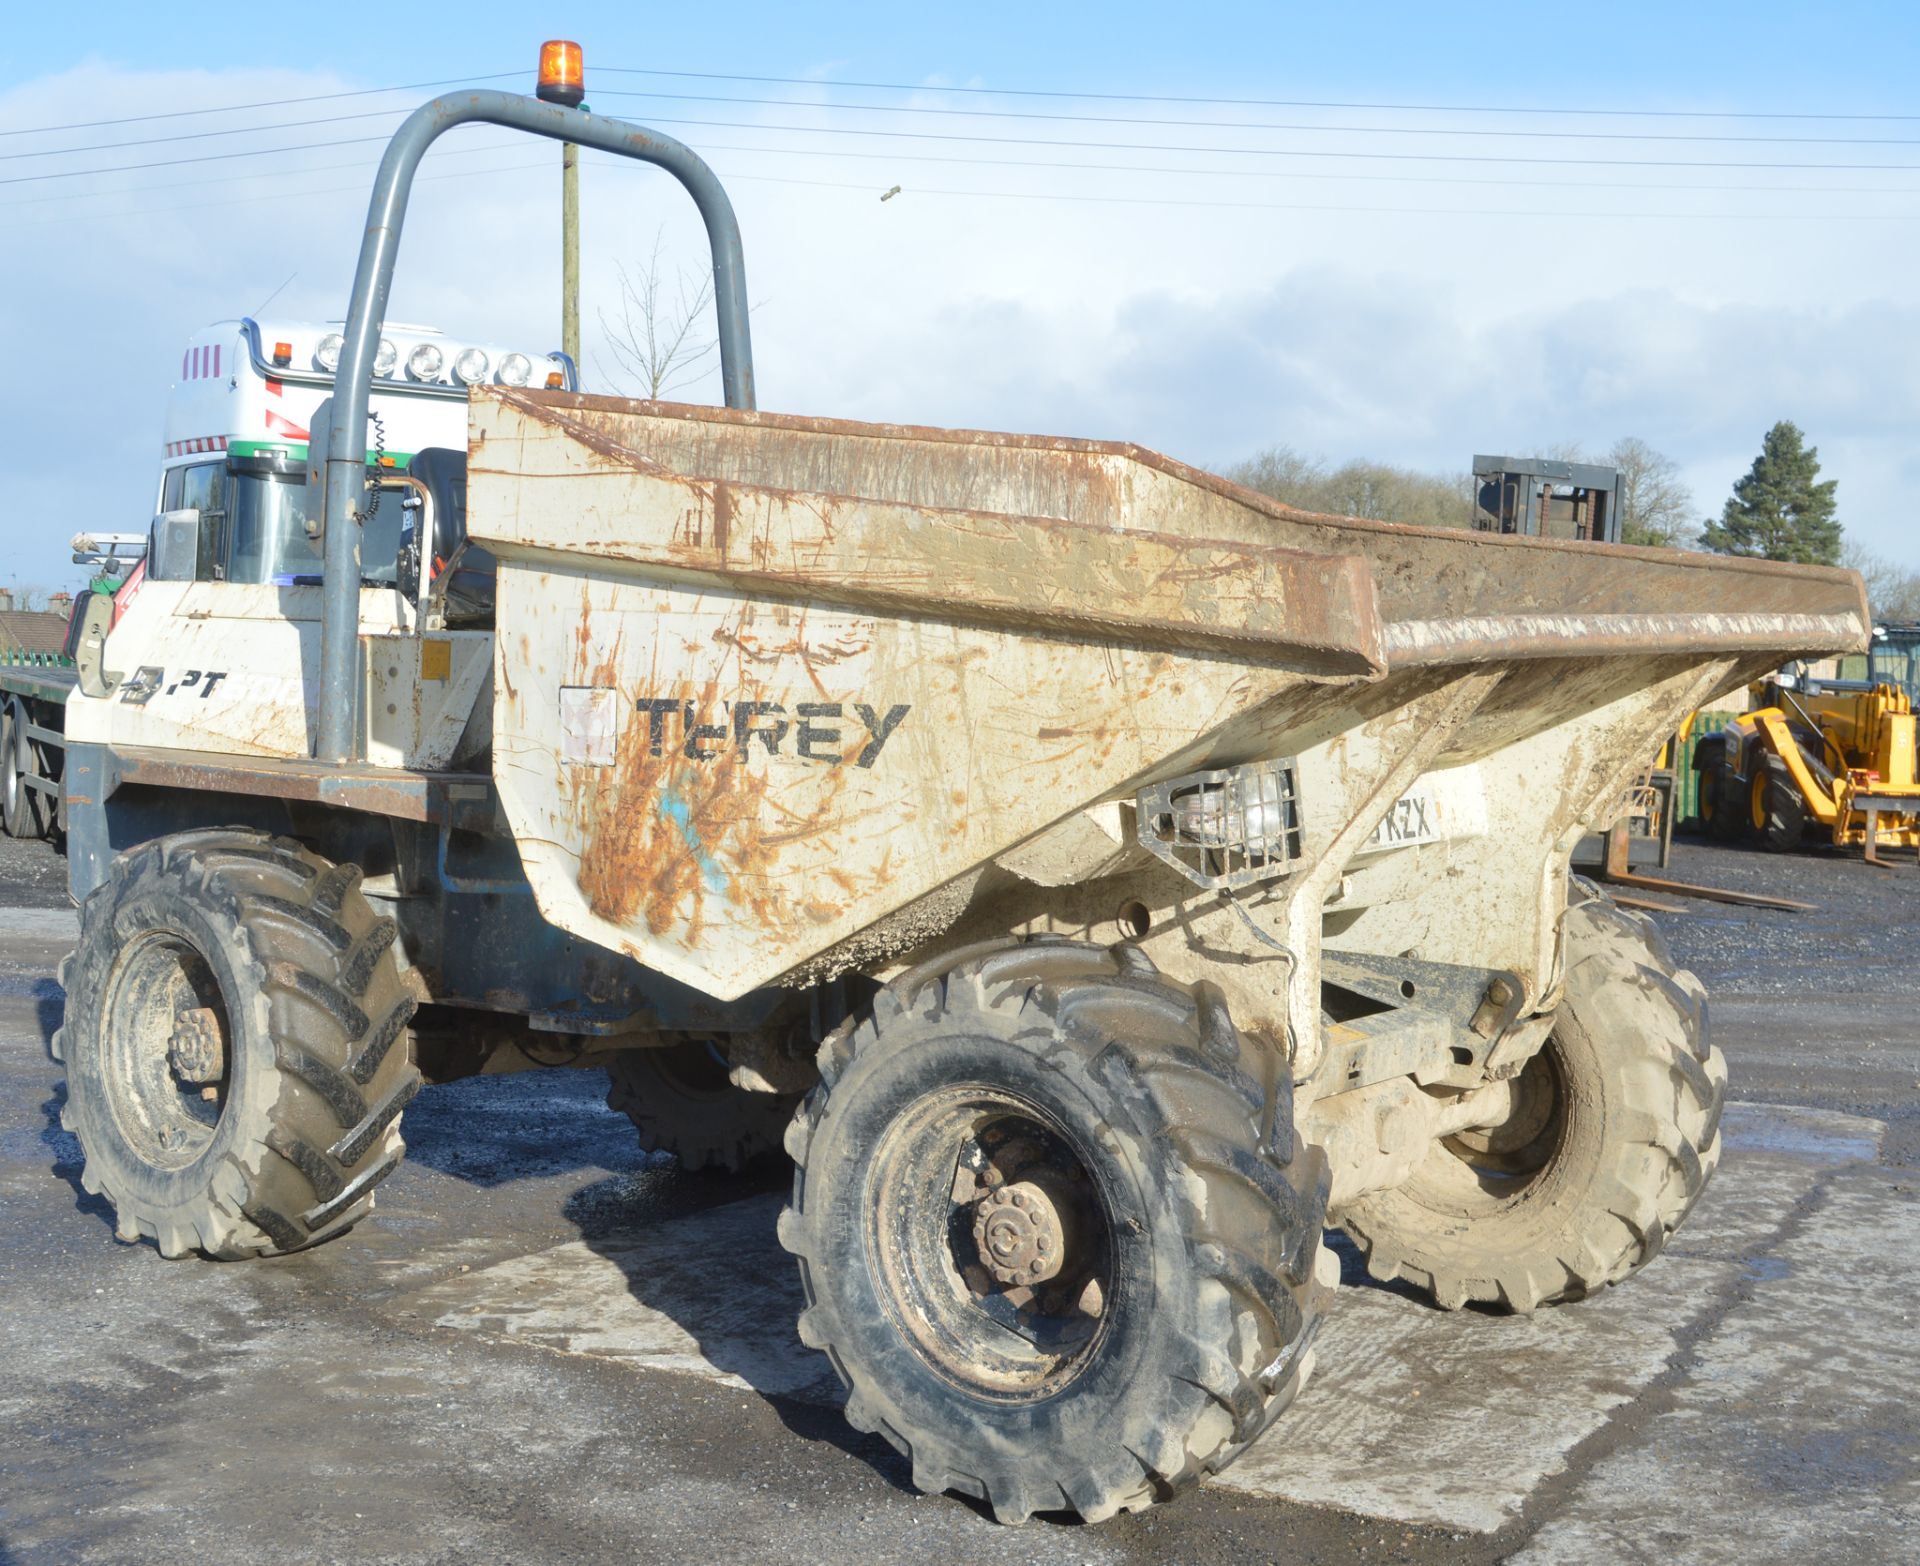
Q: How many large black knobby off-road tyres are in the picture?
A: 4